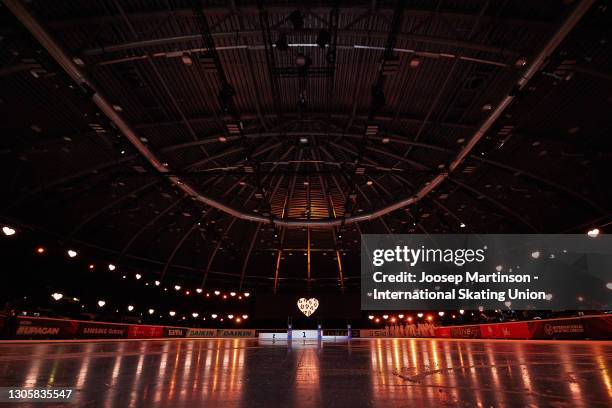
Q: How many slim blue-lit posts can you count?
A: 3